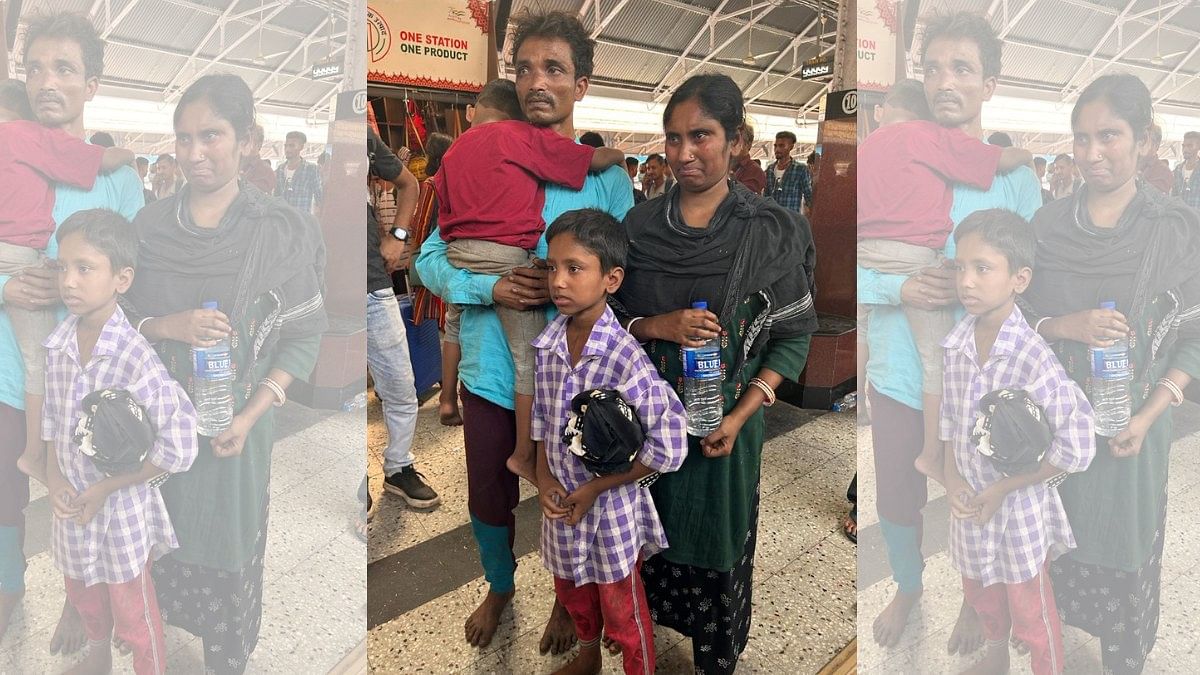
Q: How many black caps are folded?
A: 1